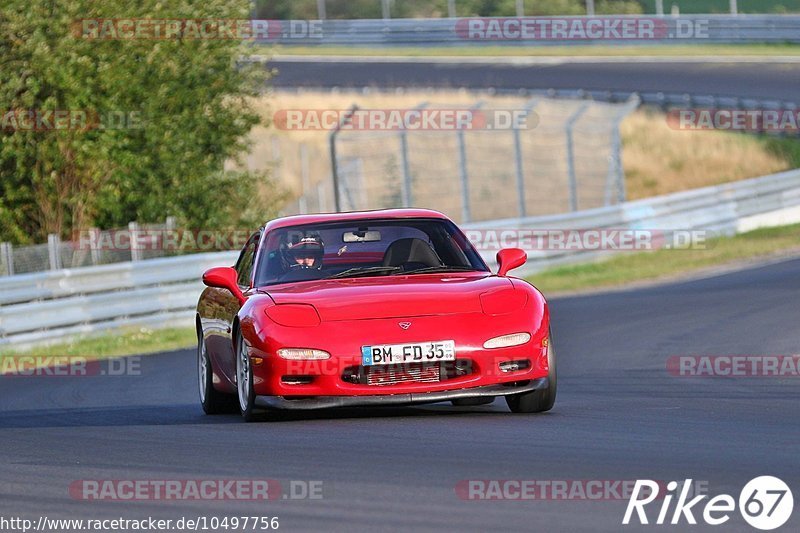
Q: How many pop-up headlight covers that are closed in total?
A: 2